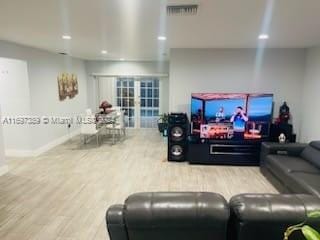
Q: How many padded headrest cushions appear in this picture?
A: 2